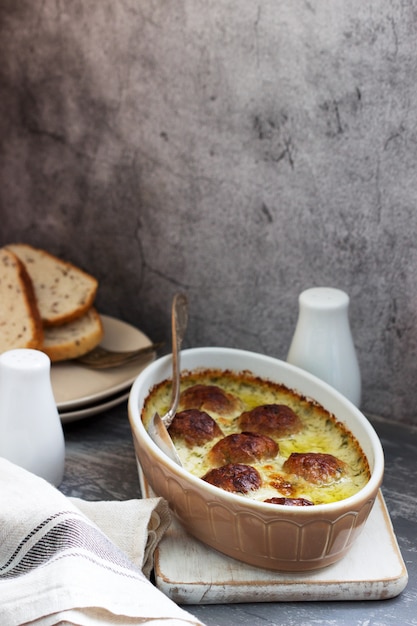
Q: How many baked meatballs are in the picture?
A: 7